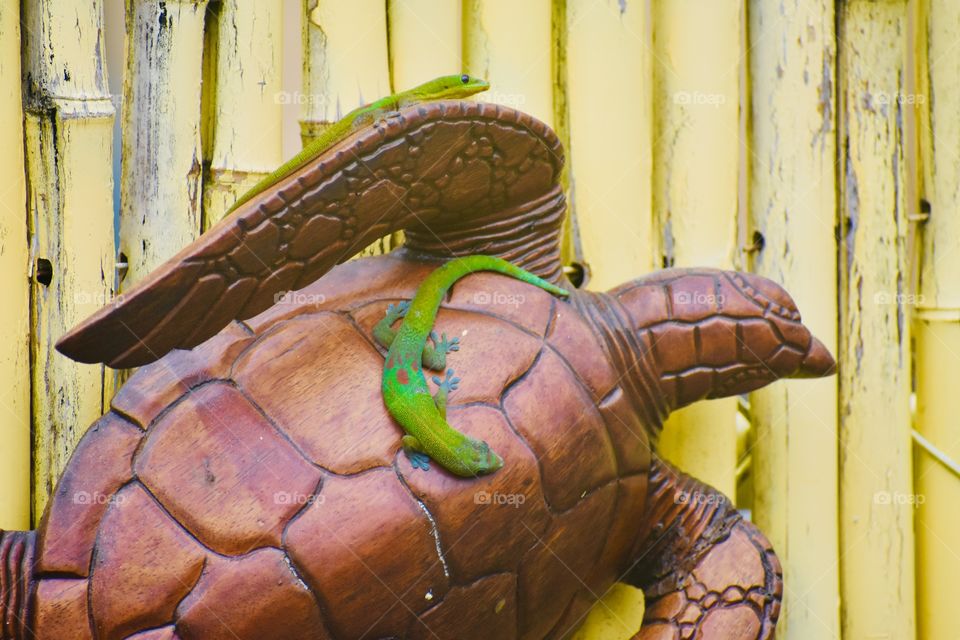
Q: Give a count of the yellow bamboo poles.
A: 12